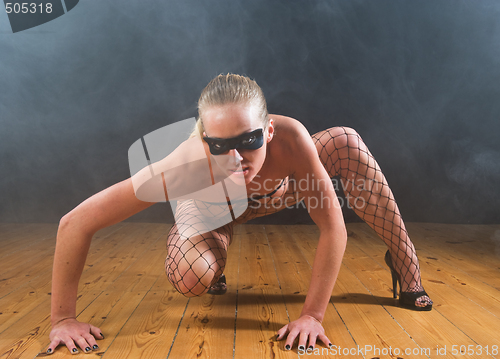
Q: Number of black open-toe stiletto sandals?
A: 2